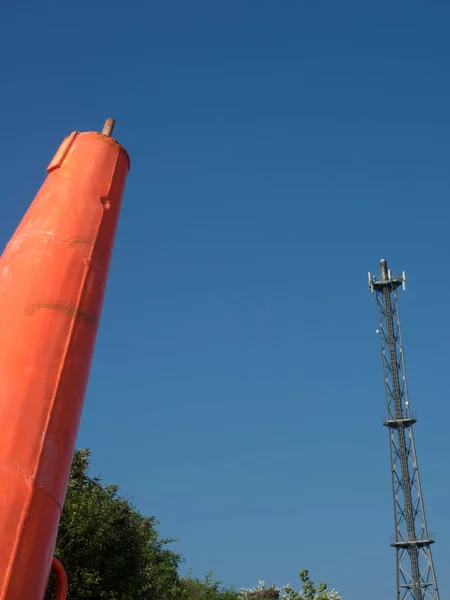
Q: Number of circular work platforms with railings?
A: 3